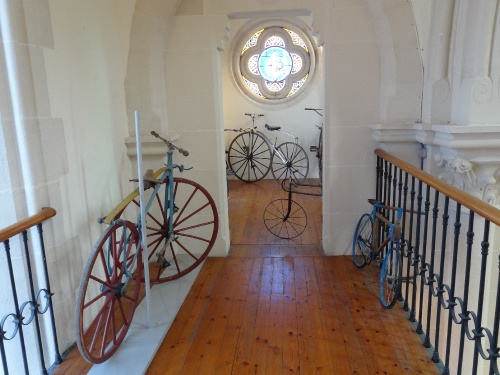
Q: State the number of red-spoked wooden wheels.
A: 2